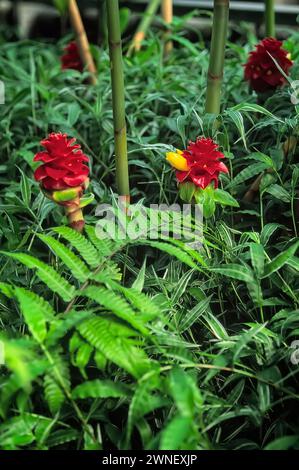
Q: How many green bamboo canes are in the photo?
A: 4